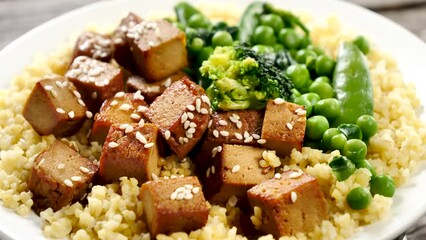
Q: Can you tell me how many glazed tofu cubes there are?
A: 15